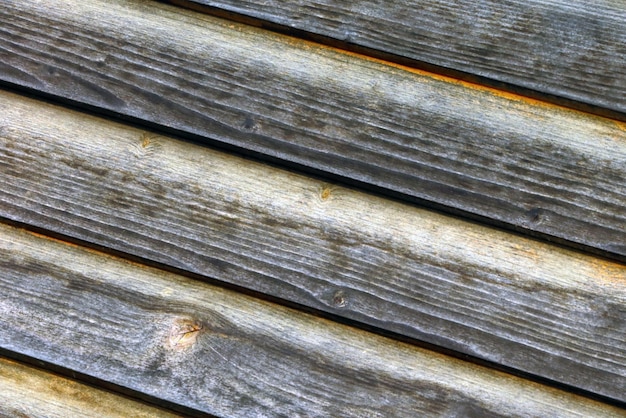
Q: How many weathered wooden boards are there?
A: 5